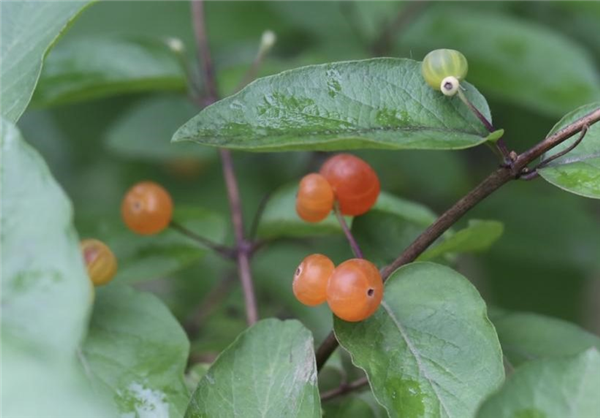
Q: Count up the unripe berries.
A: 1